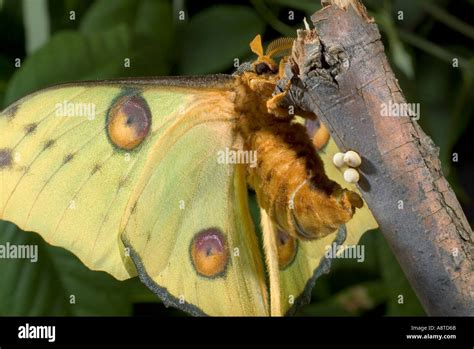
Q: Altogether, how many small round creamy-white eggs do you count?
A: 3